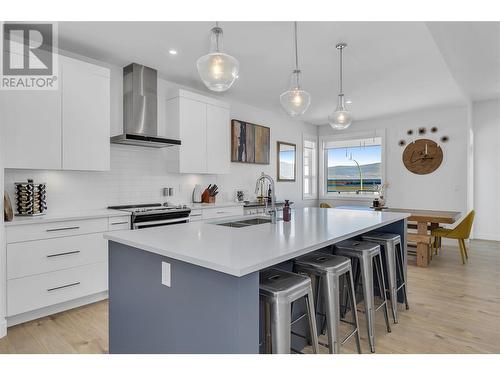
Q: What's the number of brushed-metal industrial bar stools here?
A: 4